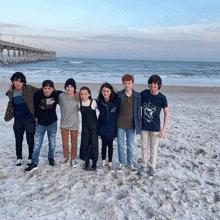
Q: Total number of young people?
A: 7